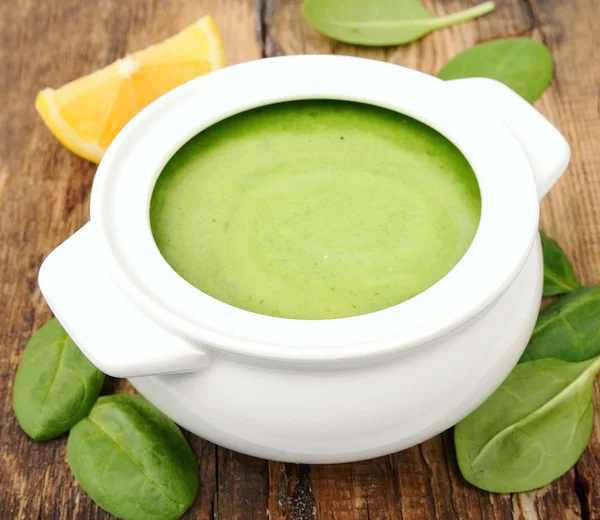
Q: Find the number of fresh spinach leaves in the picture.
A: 7